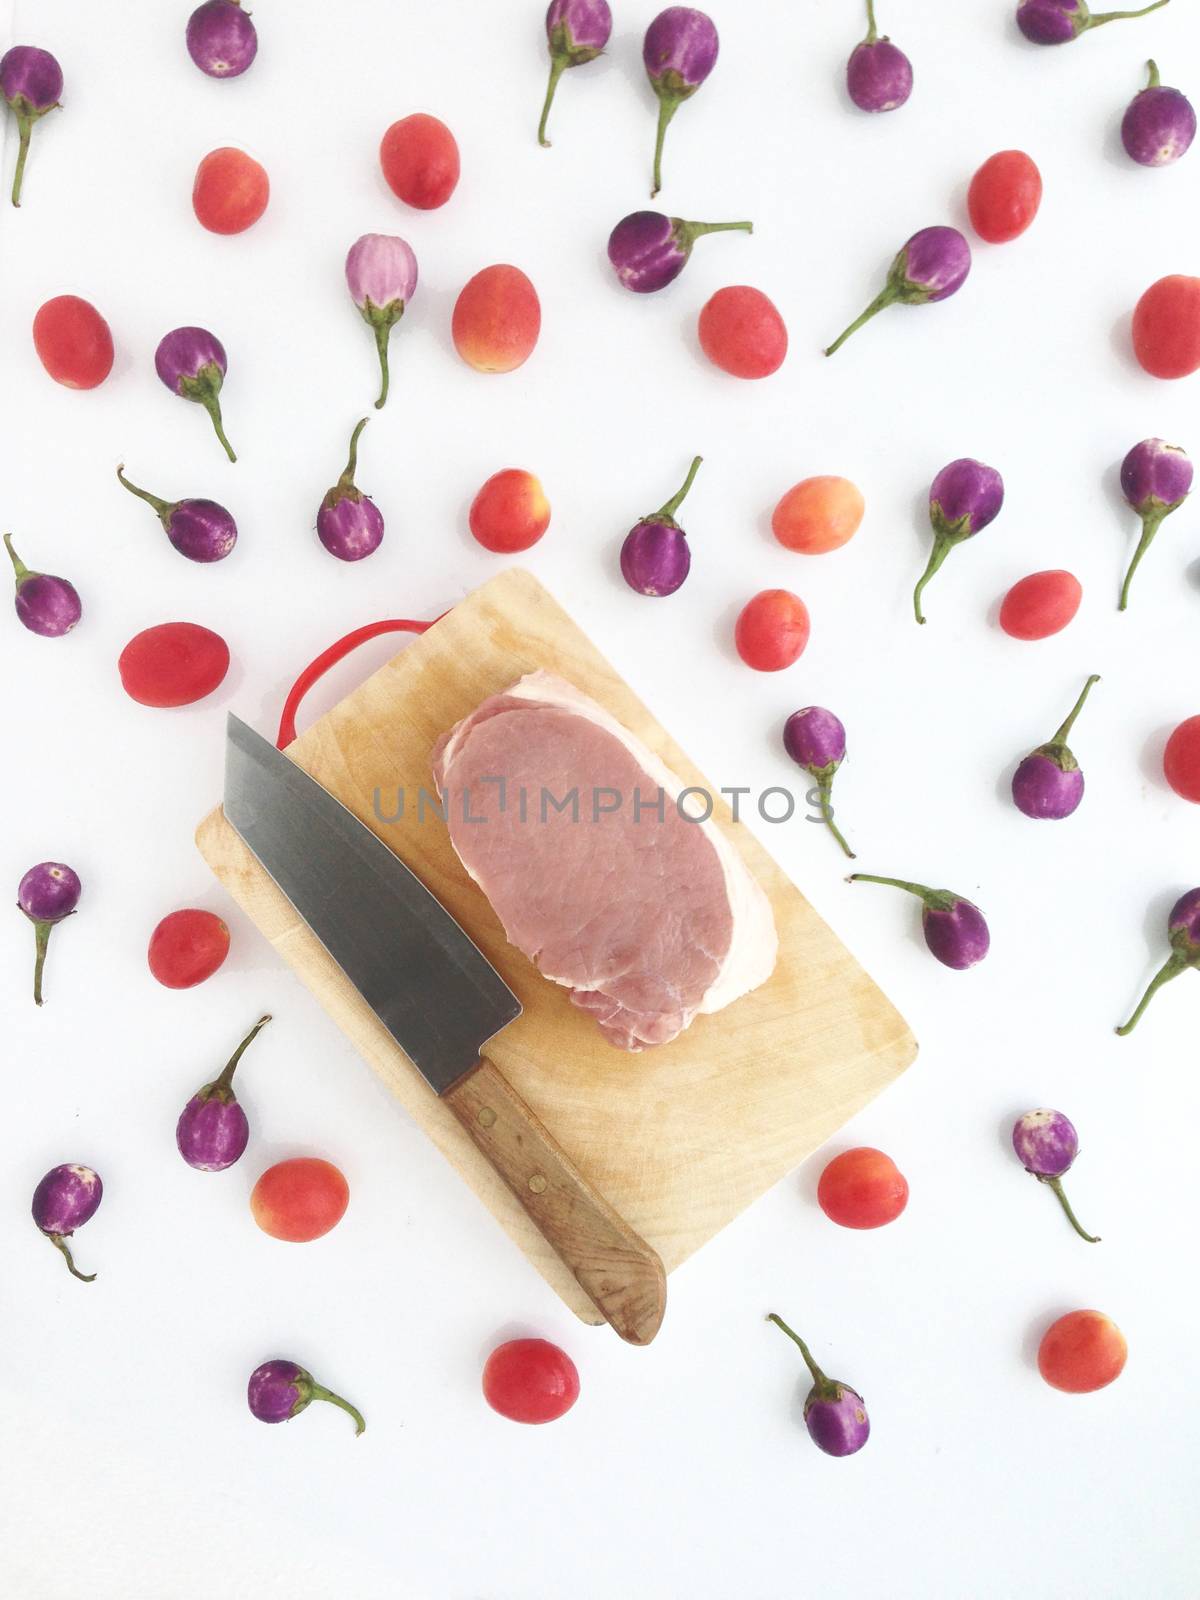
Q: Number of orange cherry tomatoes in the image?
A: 1